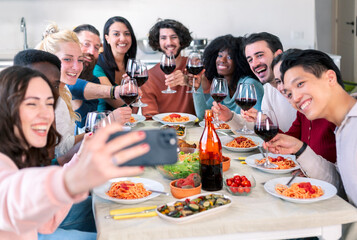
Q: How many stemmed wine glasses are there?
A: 10